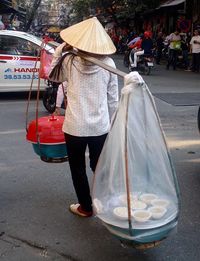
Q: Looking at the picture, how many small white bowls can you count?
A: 7